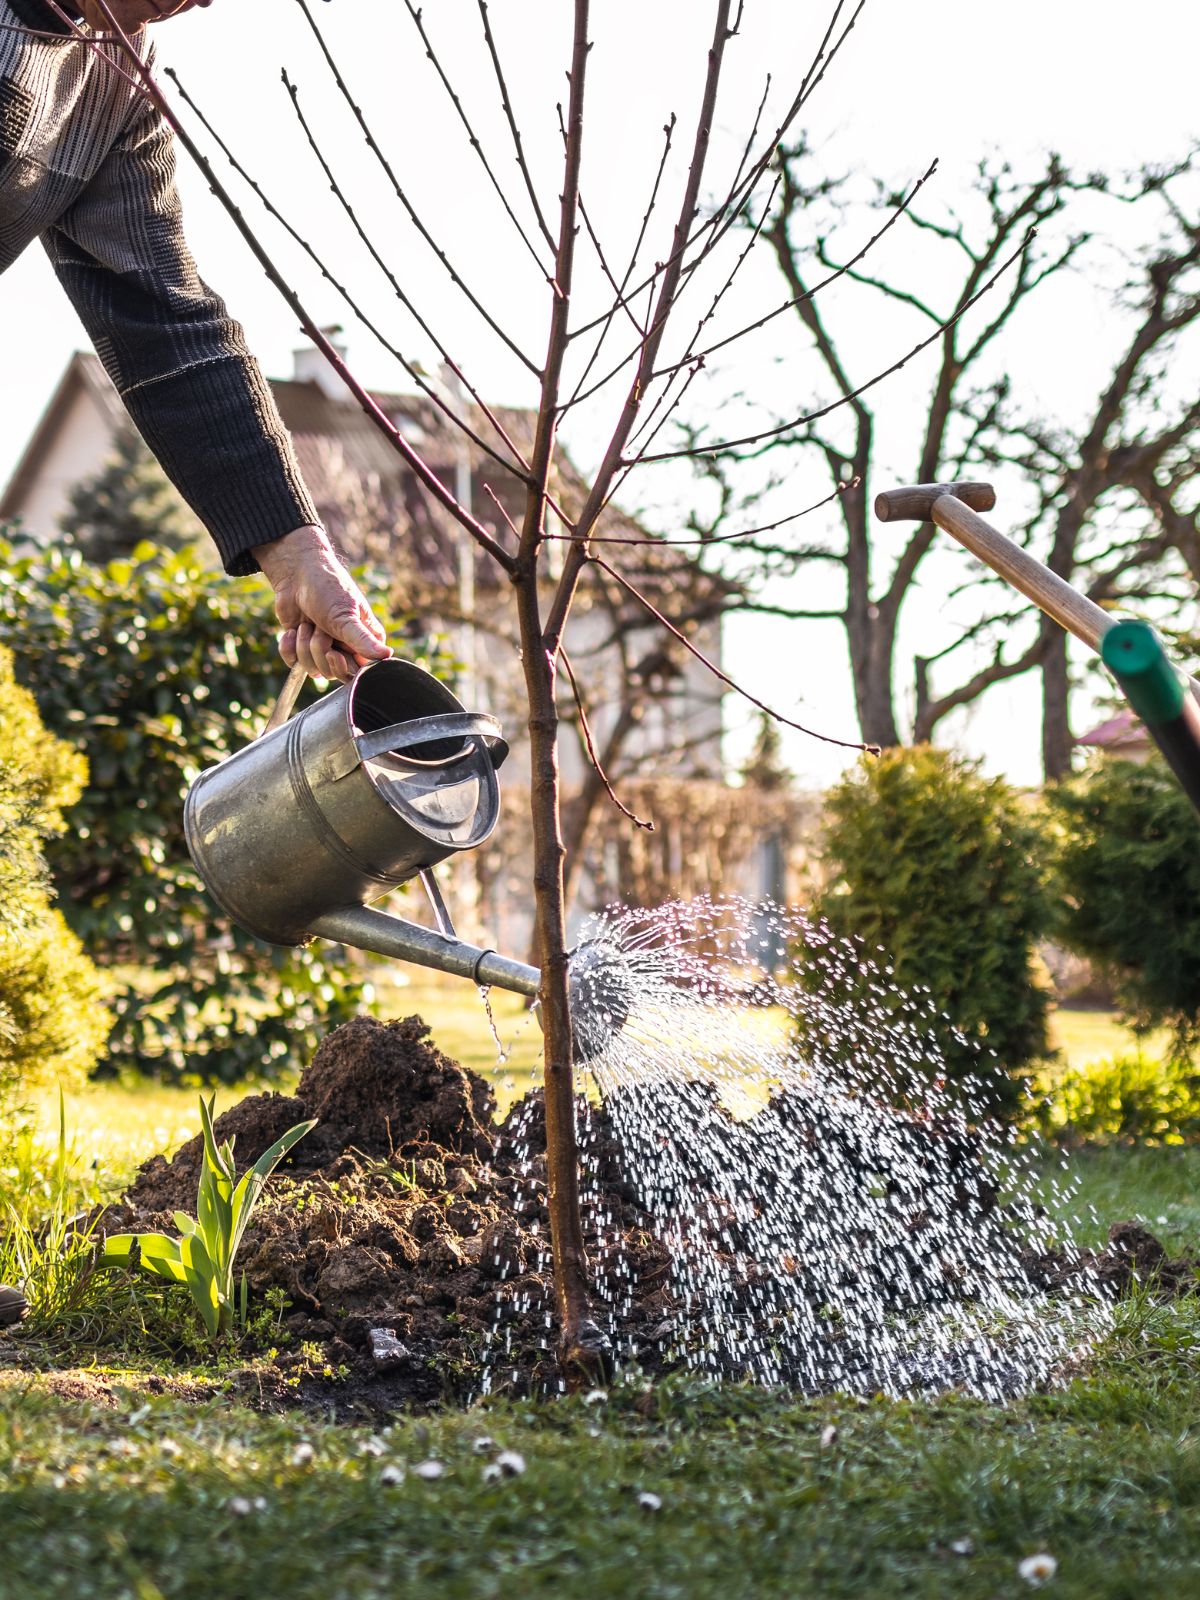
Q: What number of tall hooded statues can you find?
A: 0